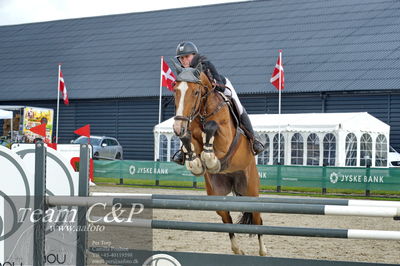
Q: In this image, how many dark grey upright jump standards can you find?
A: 2